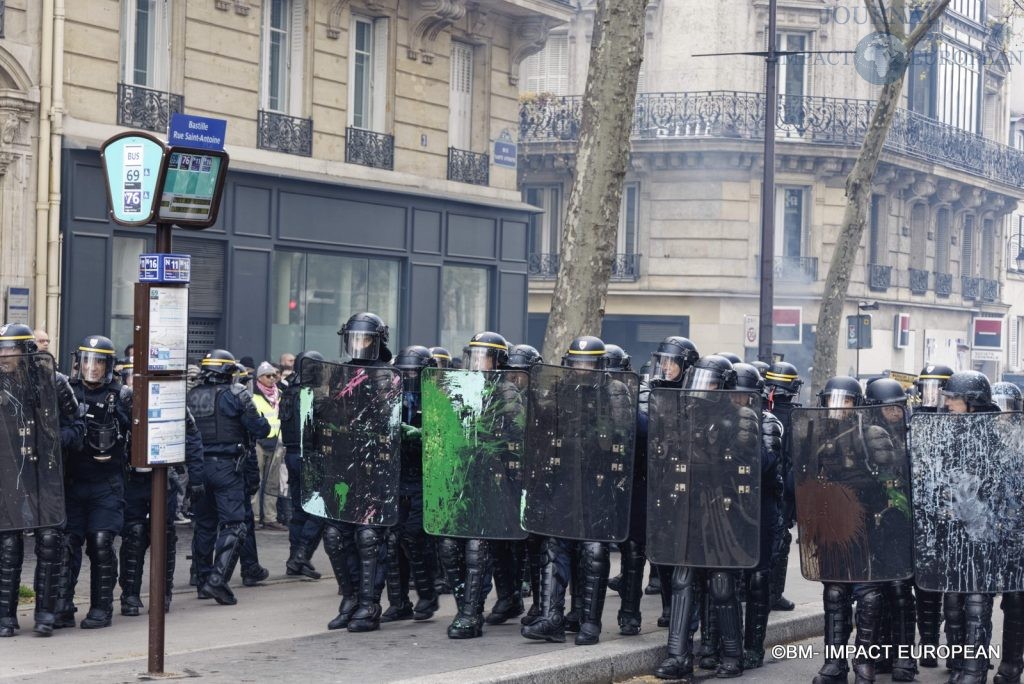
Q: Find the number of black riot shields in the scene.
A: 7